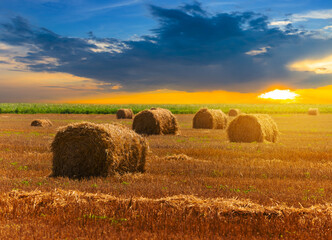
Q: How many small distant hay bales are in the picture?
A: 4